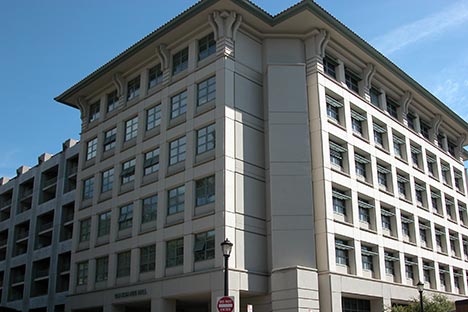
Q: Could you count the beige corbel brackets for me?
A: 9